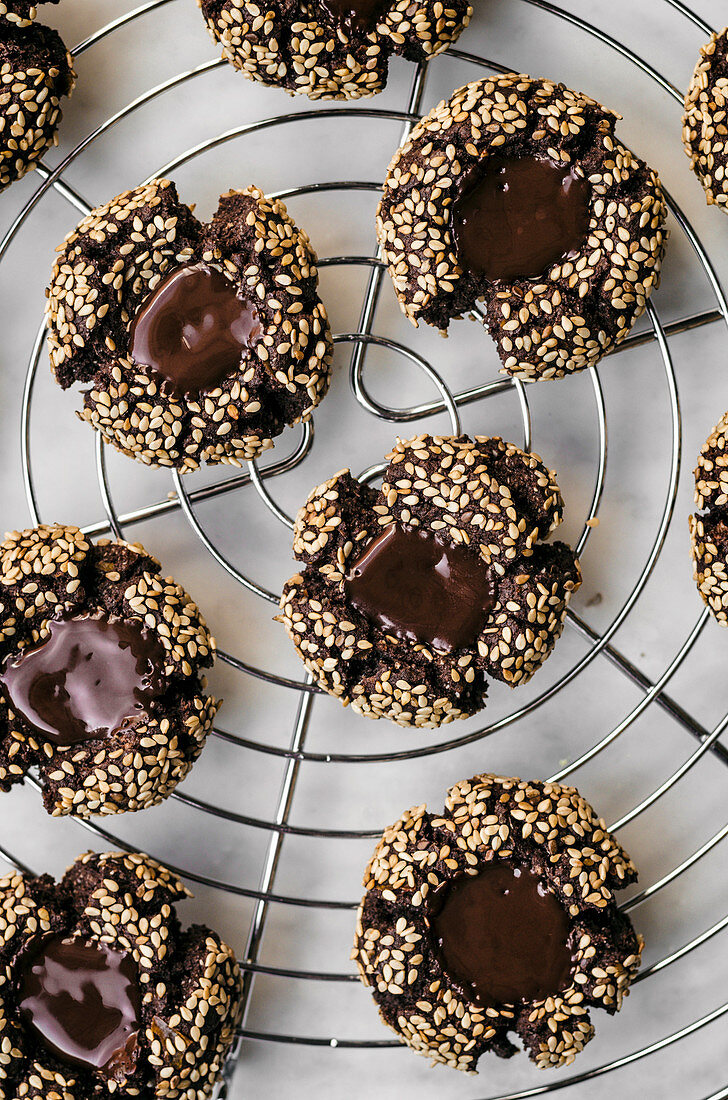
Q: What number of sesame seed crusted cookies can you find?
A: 10